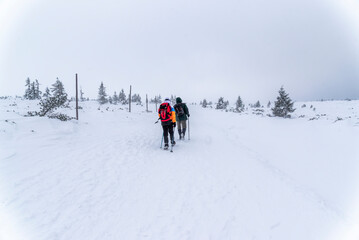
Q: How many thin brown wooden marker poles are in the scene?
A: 4